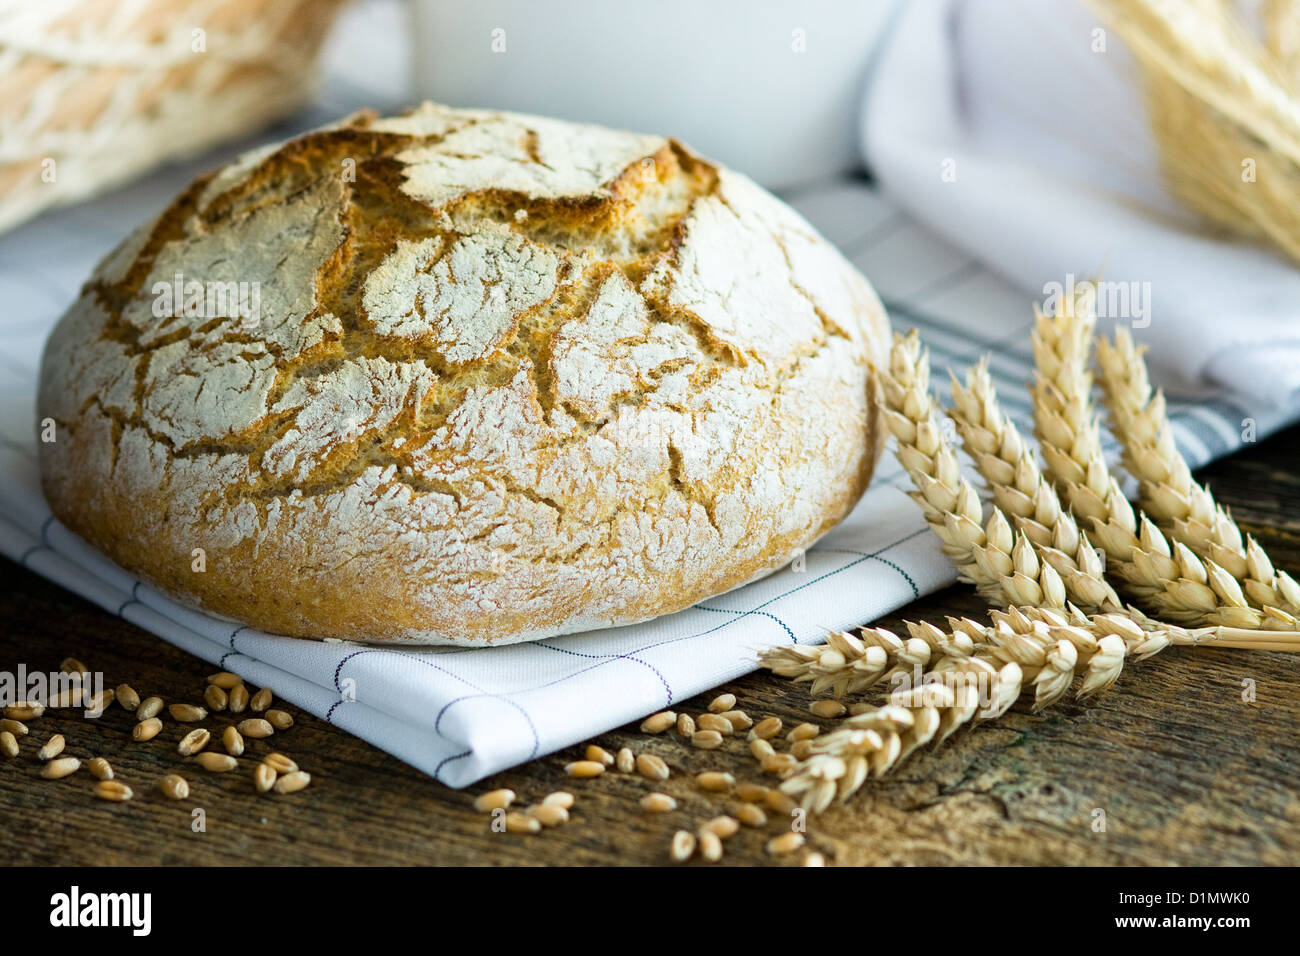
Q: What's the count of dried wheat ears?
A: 6